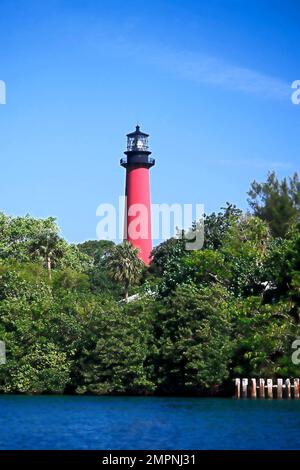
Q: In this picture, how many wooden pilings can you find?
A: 8